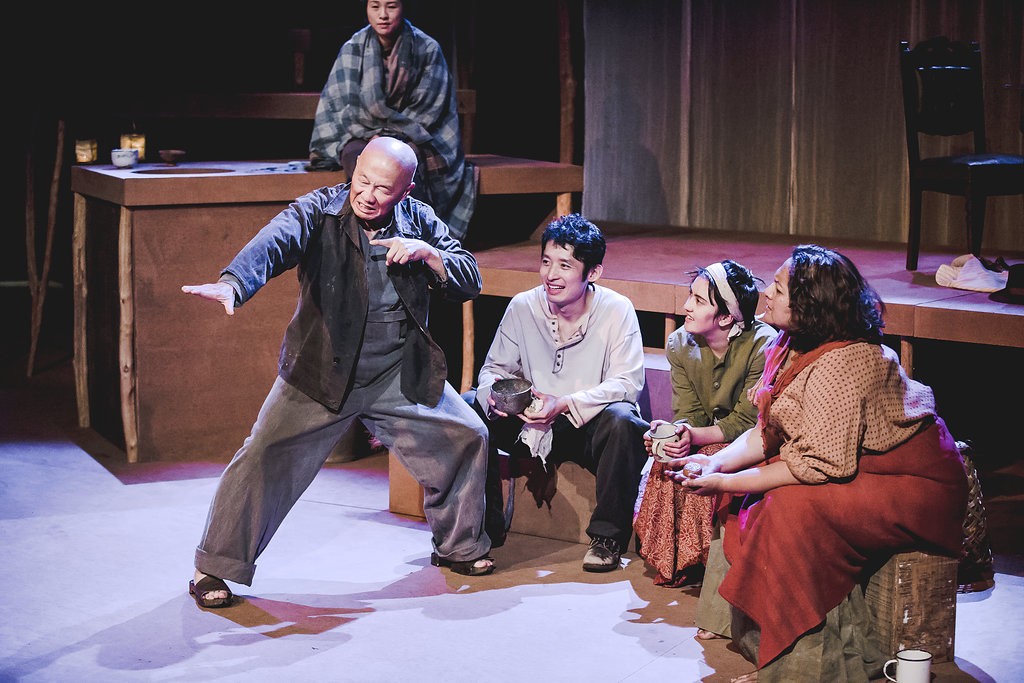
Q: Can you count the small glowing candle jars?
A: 2